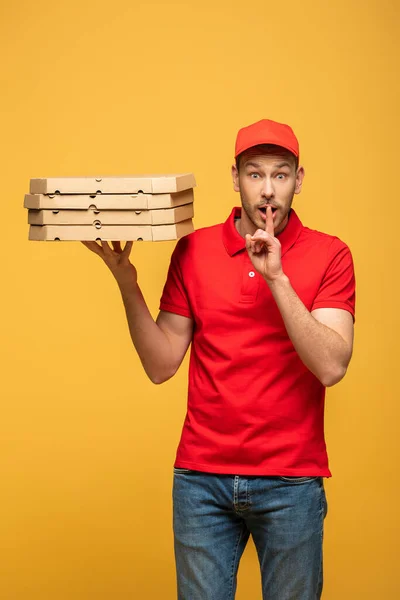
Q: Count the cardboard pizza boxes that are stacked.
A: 4